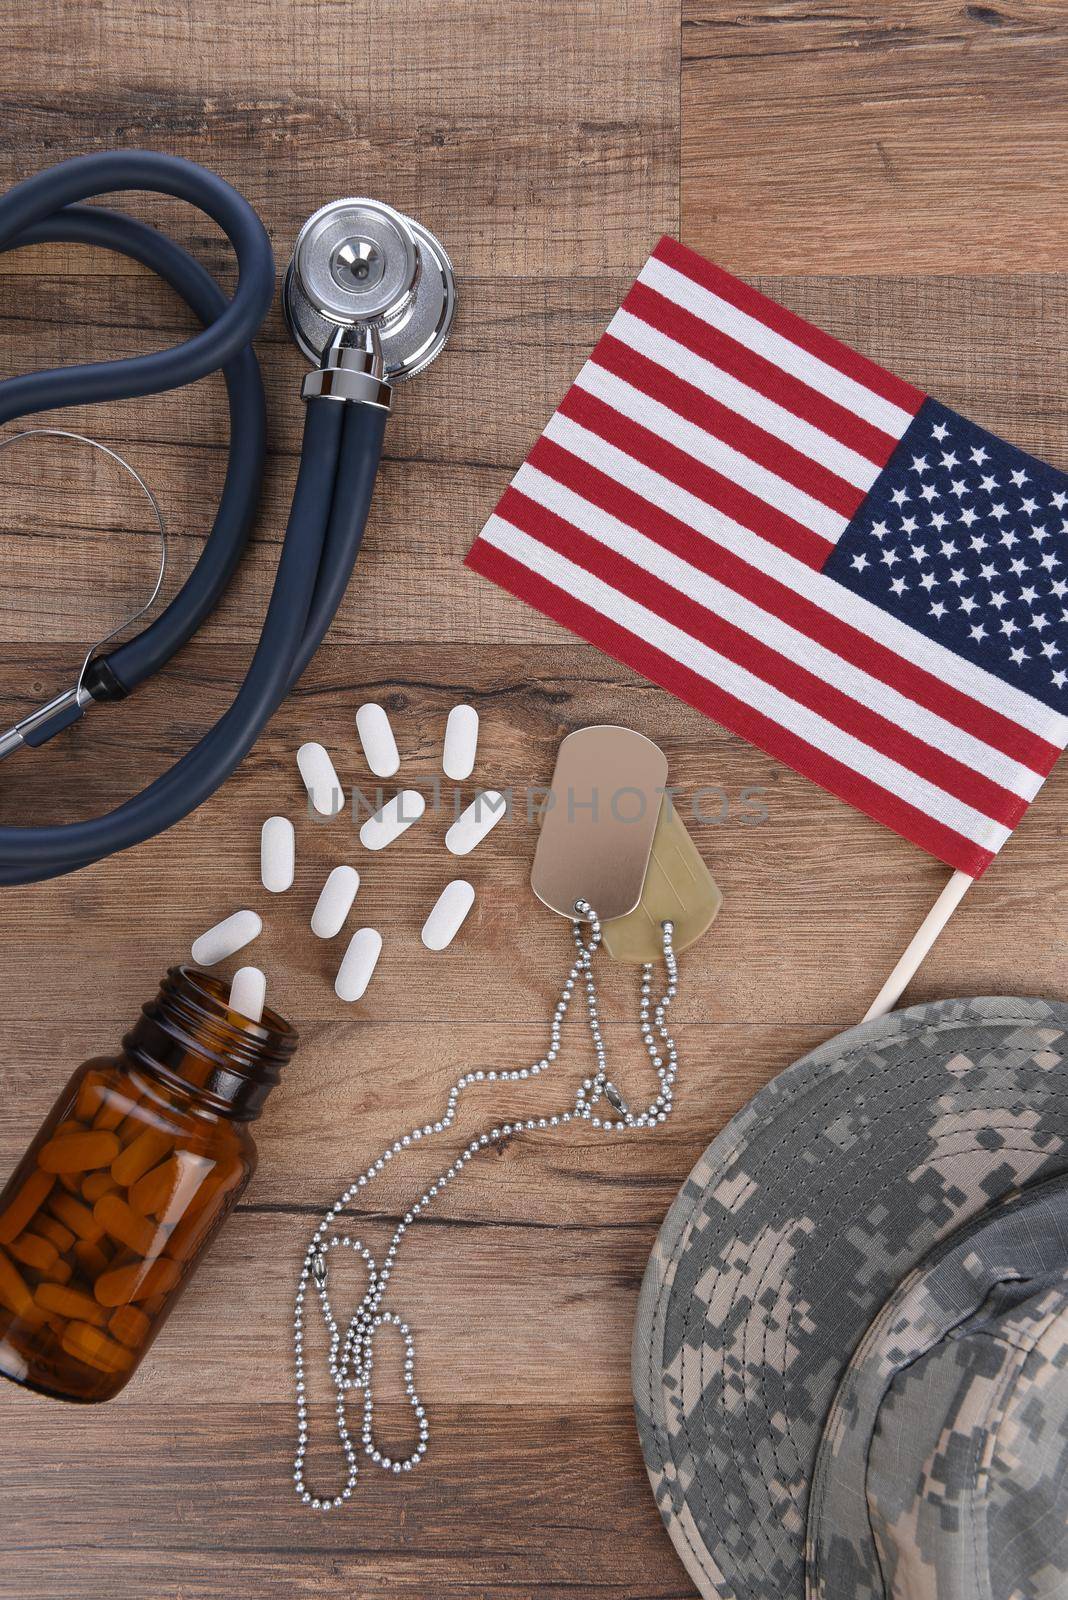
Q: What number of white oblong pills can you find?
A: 11